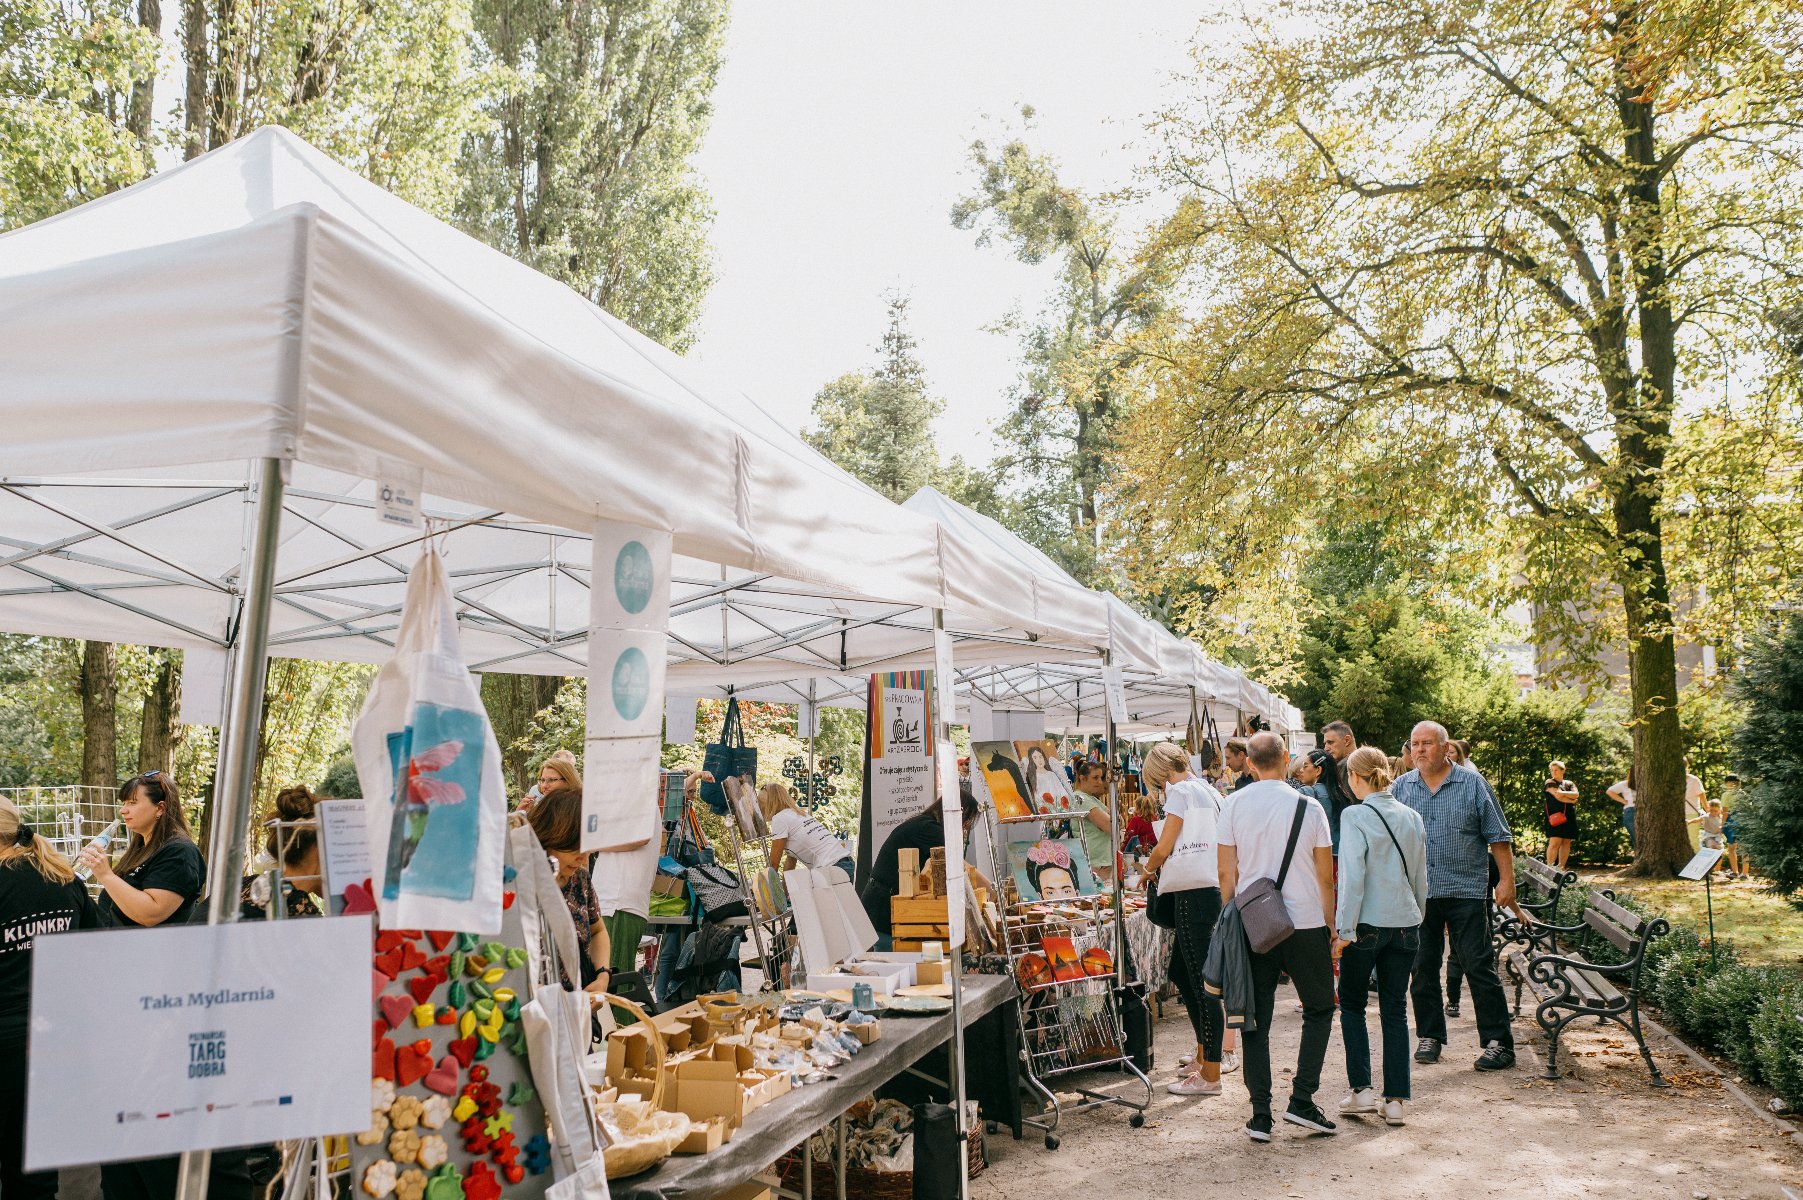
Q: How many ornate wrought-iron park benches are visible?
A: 2